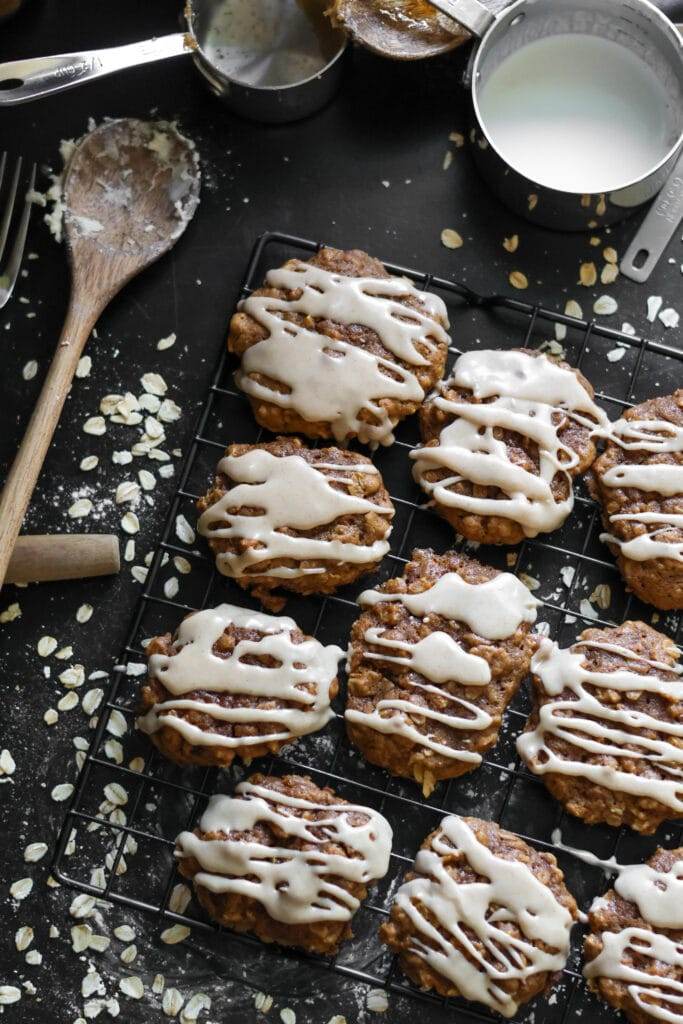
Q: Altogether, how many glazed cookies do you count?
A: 10